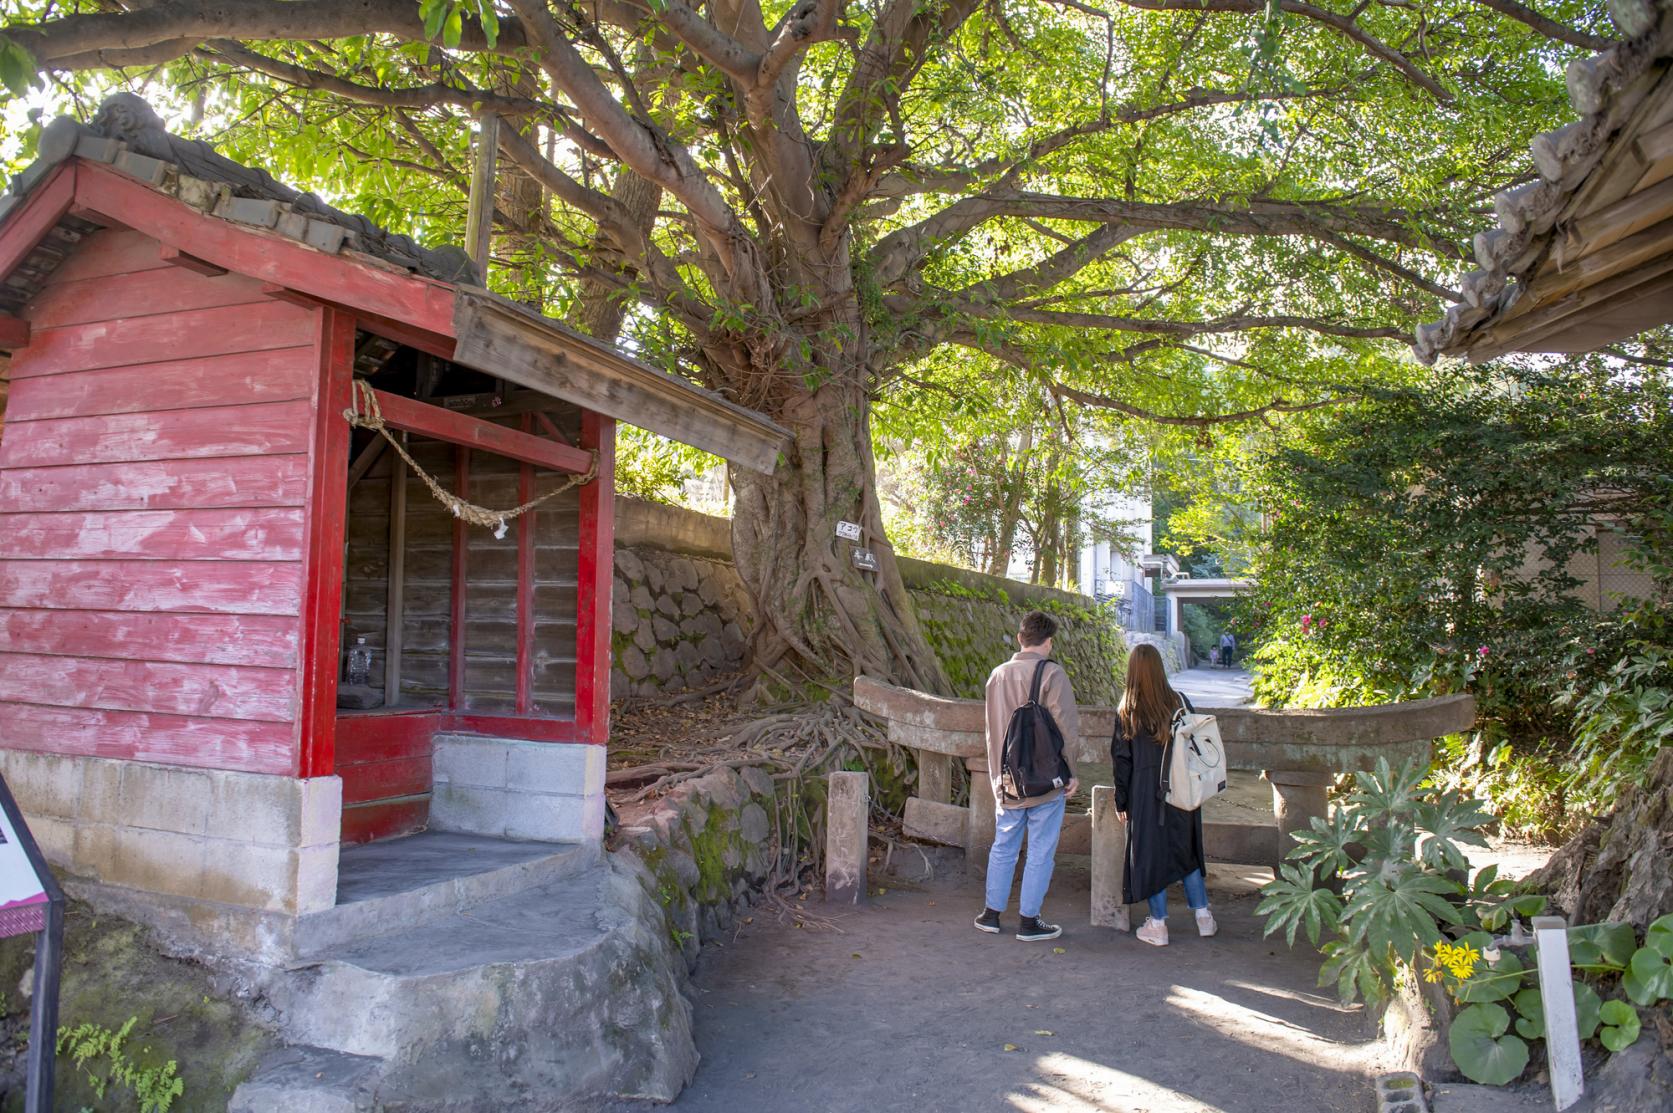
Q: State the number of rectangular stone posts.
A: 2